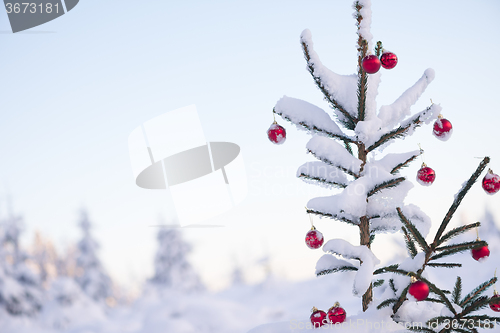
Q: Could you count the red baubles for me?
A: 12